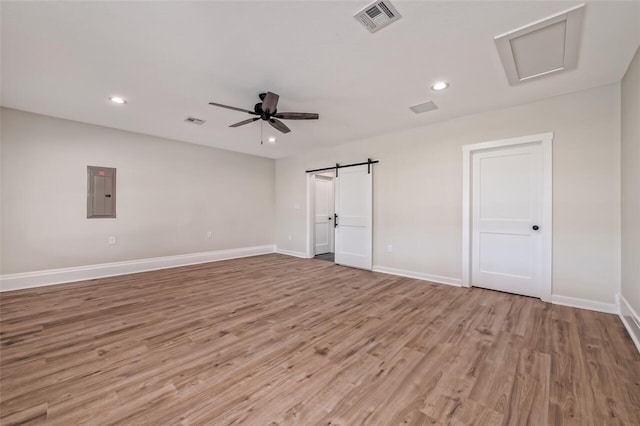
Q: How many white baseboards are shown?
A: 5